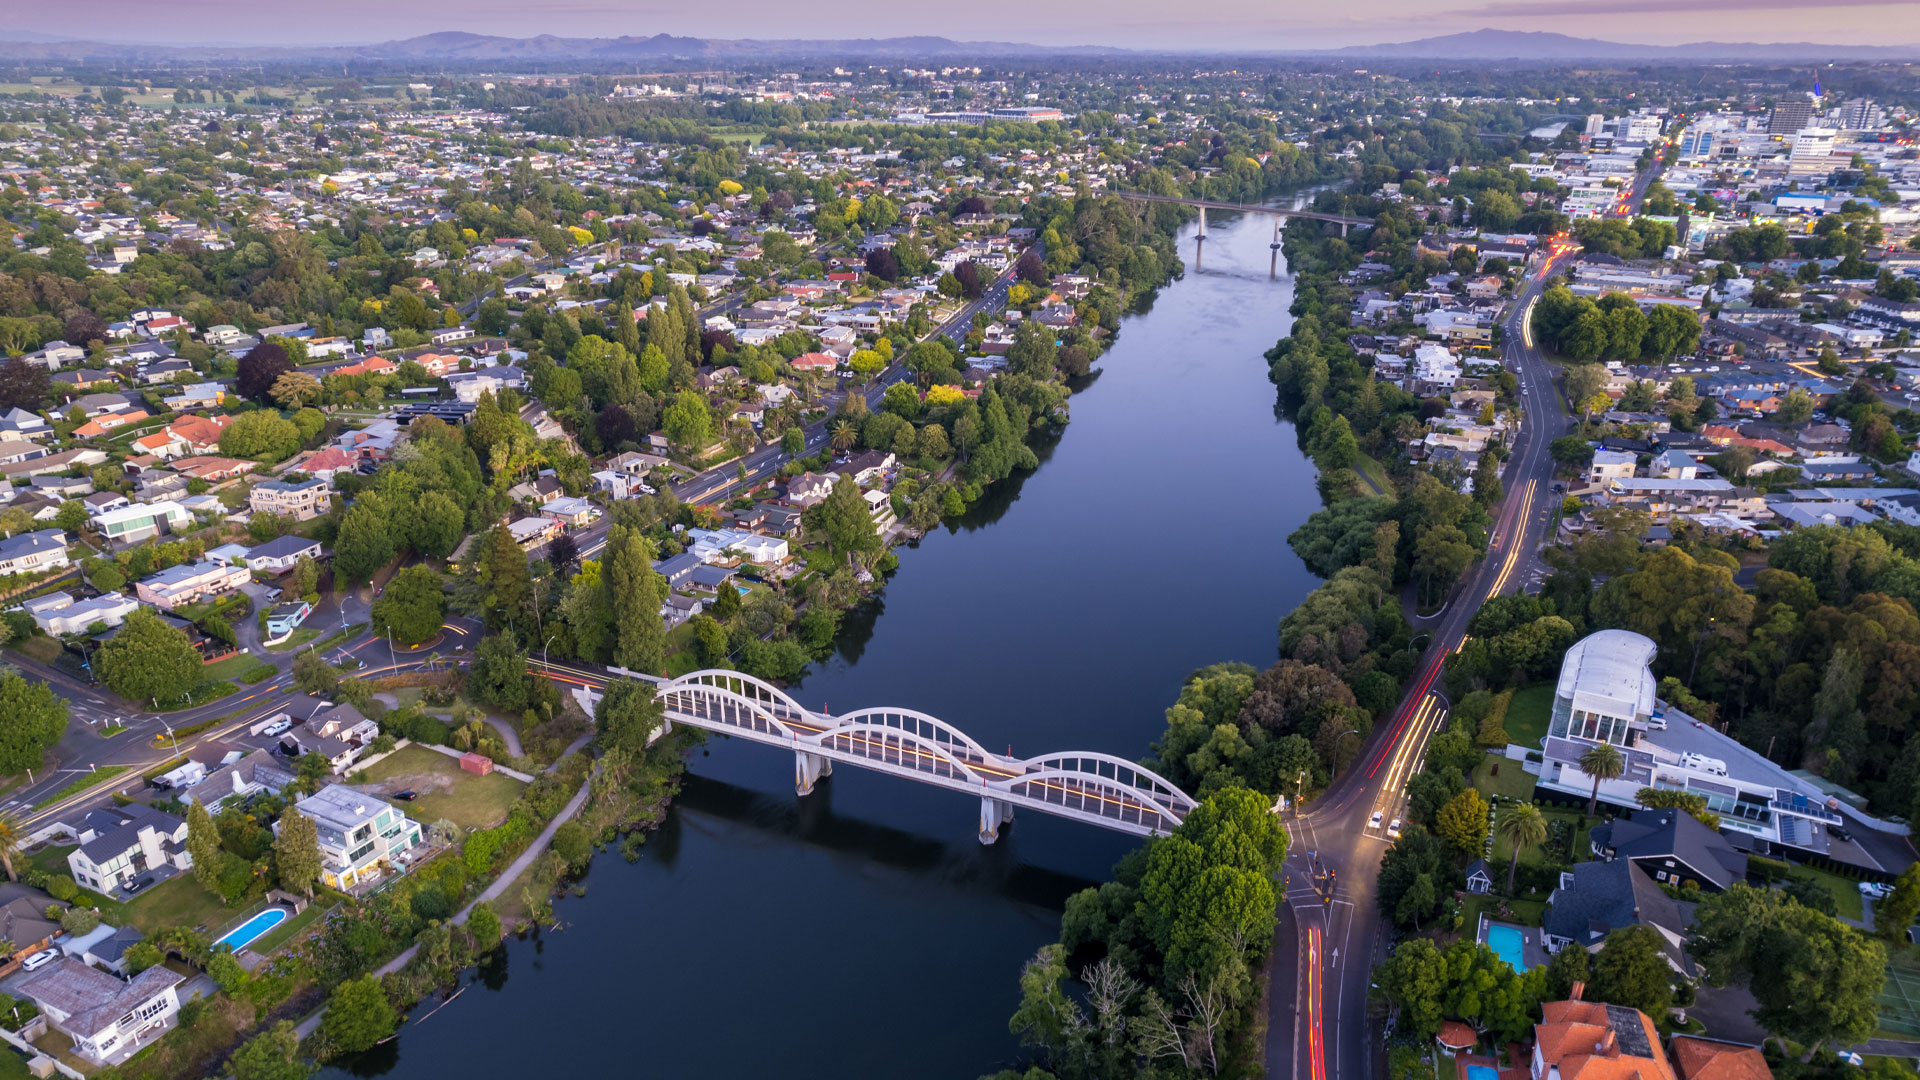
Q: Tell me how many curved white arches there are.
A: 6